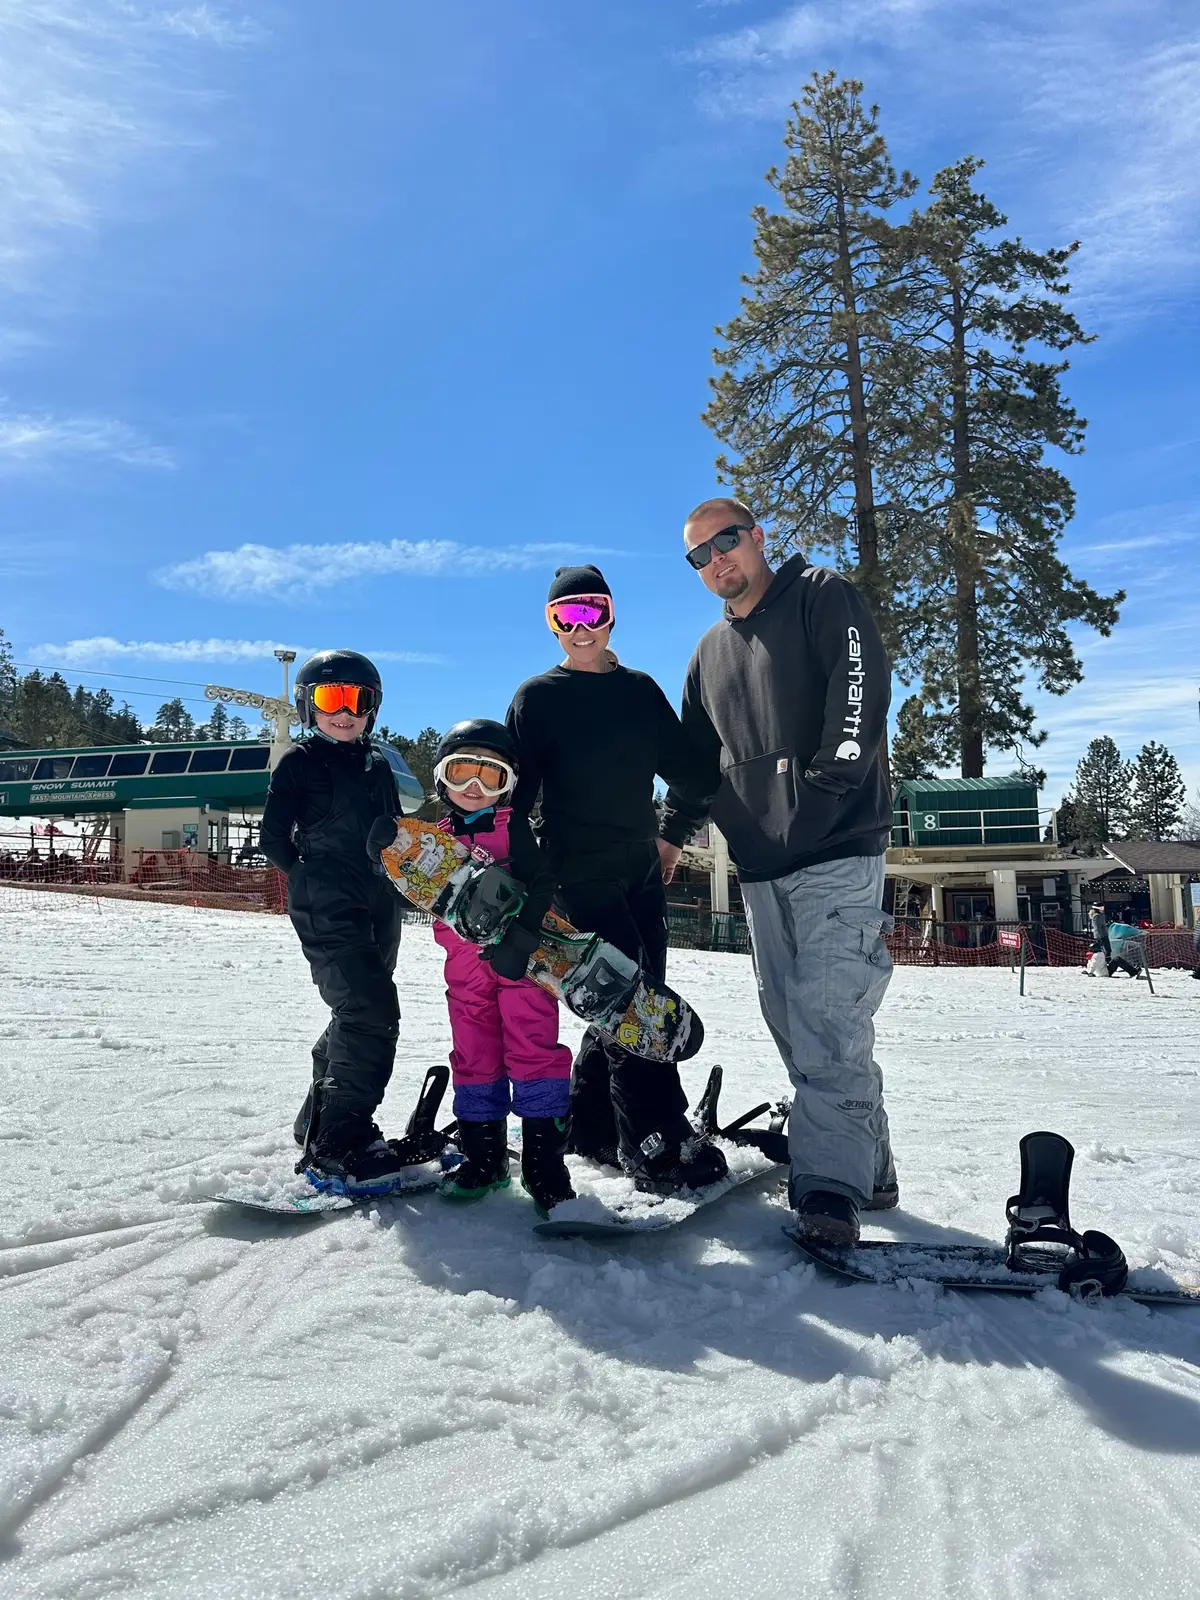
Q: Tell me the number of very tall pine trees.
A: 2